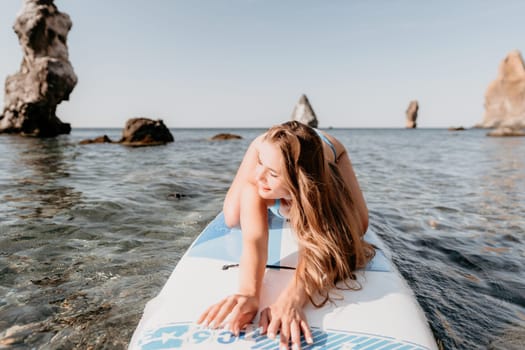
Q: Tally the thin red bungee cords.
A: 0